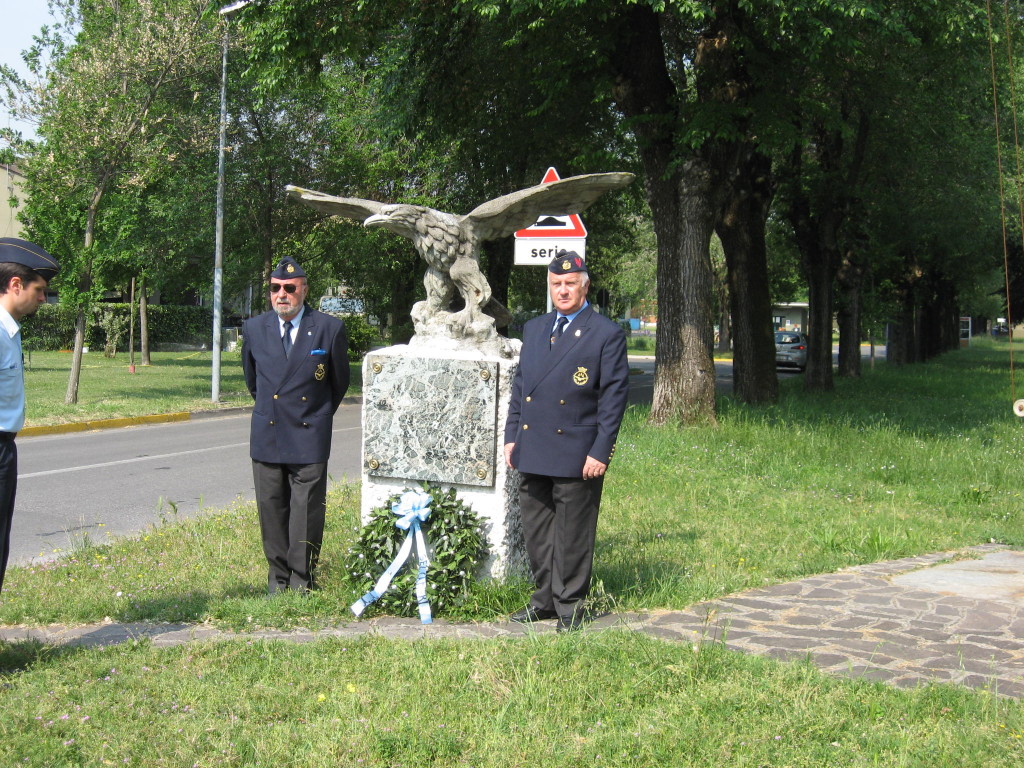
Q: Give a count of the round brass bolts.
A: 4